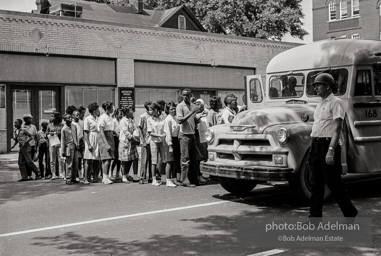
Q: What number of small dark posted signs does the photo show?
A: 1